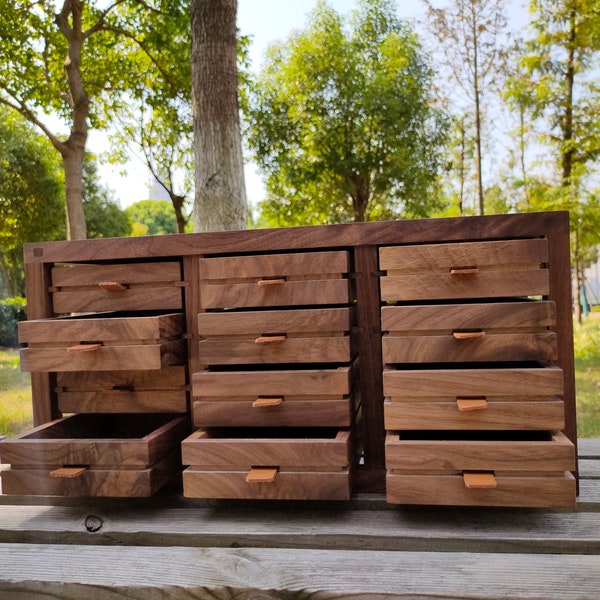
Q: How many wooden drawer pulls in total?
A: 12